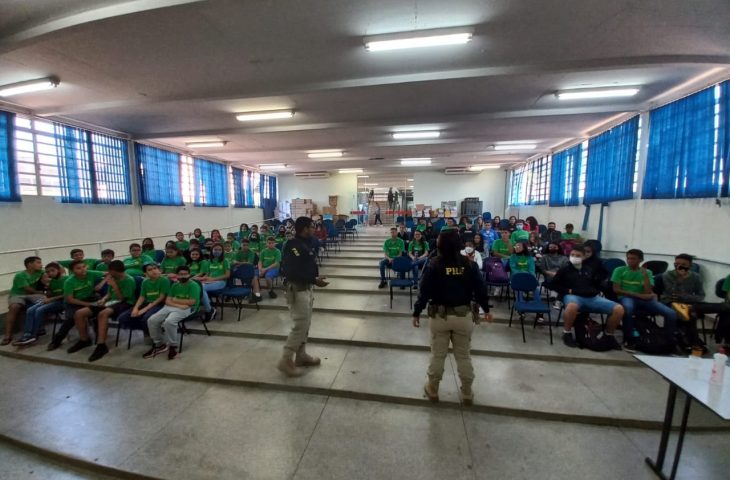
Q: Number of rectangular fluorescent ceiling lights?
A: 12